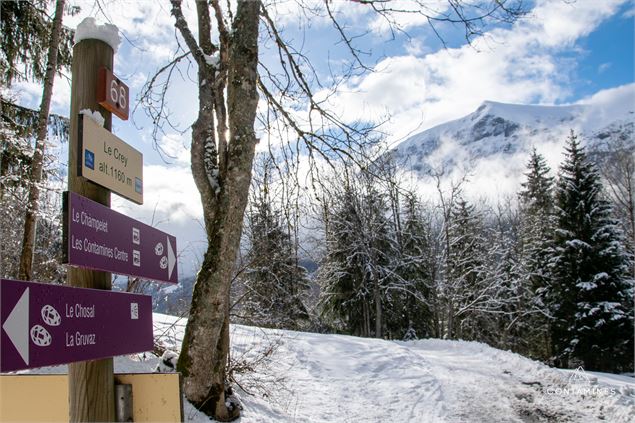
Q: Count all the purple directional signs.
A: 2